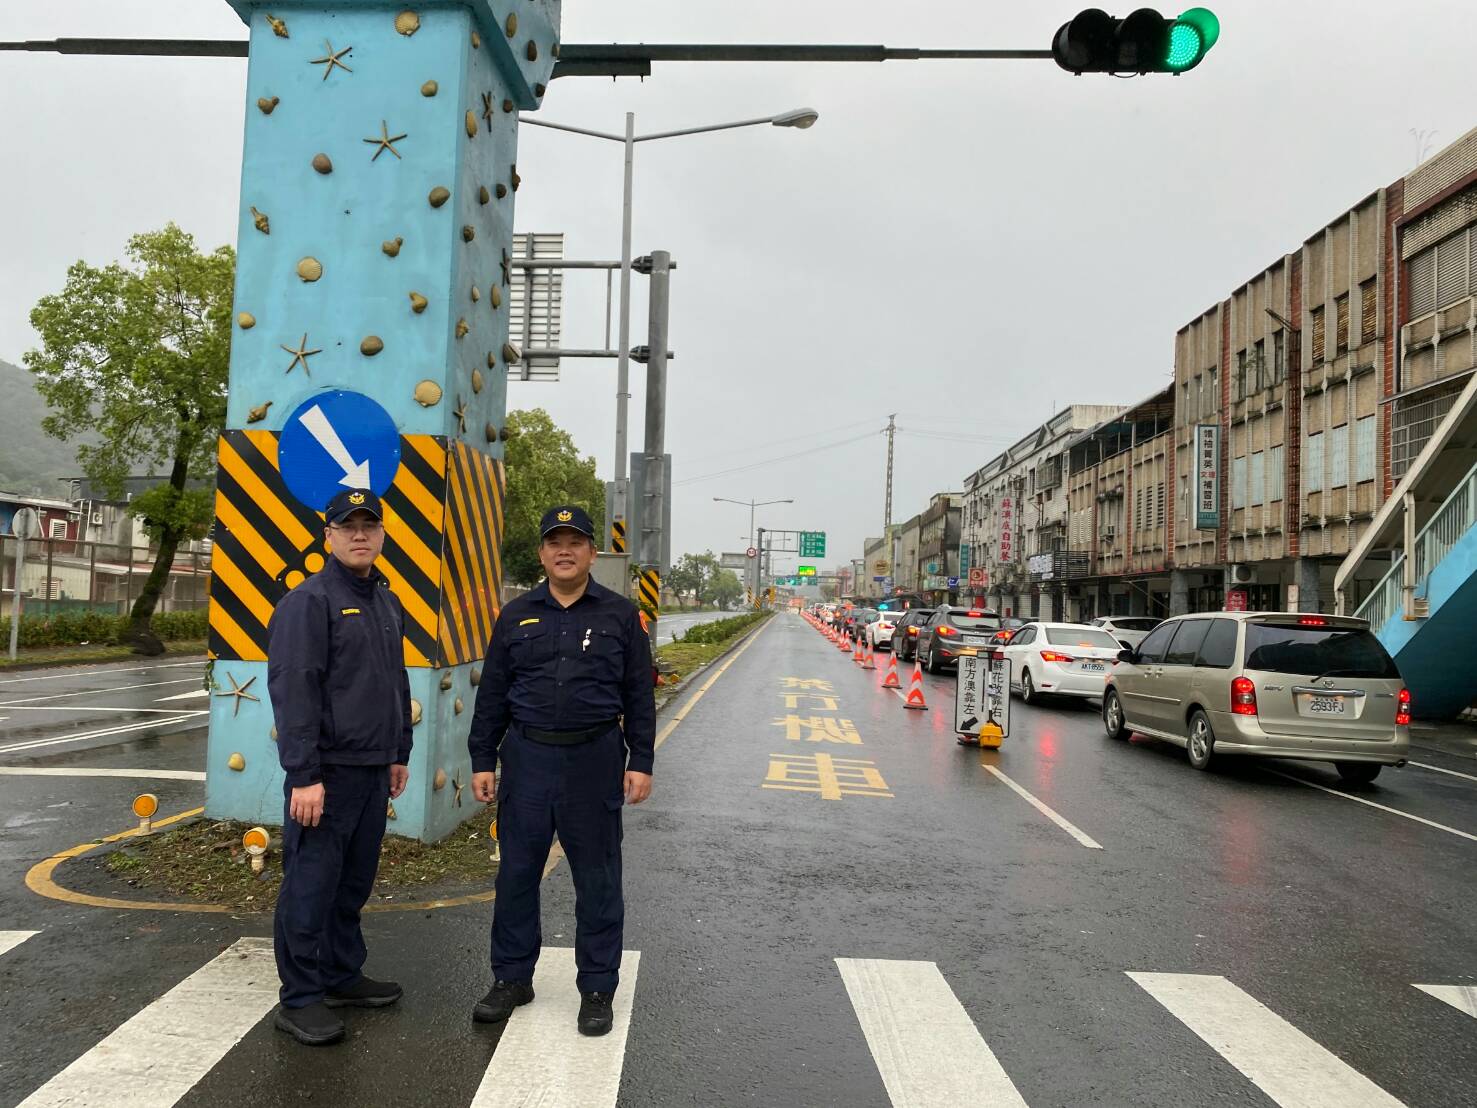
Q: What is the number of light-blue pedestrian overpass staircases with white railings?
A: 1